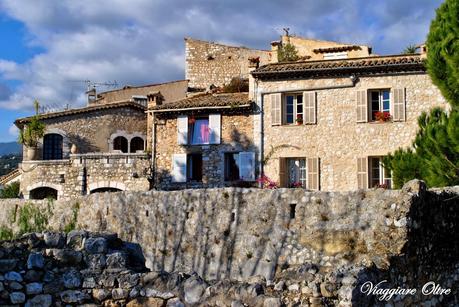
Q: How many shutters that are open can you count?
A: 11